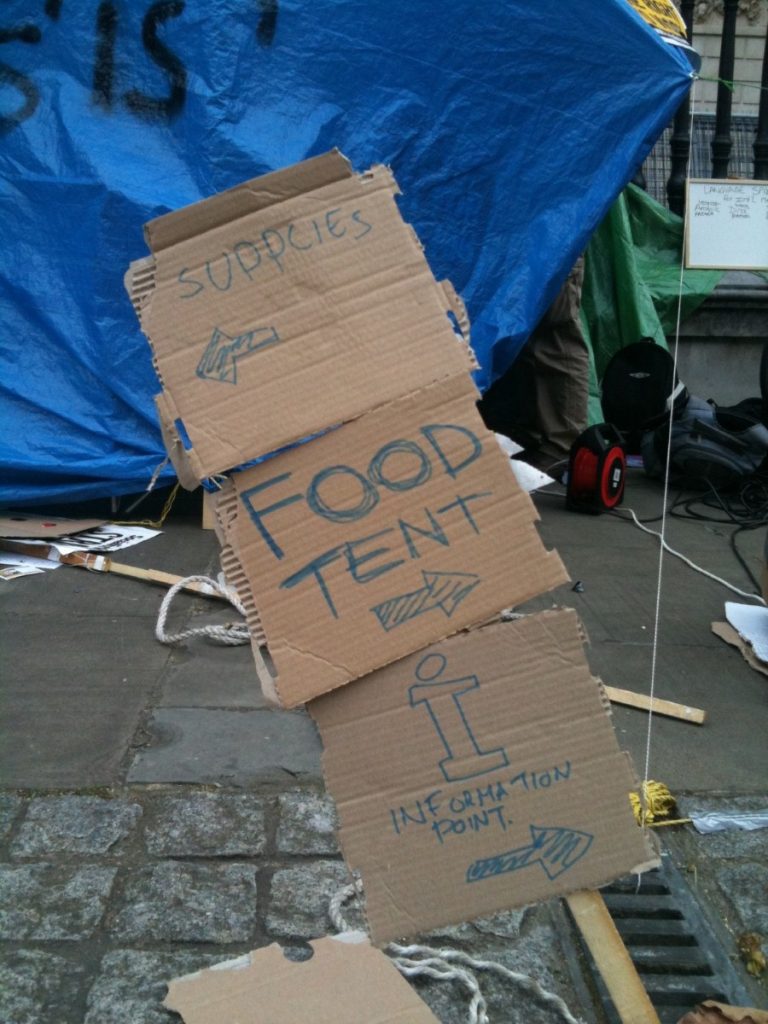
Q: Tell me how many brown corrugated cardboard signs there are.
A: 3